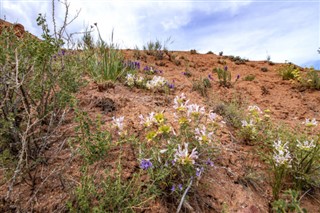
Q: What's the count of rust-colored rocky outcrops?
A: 1